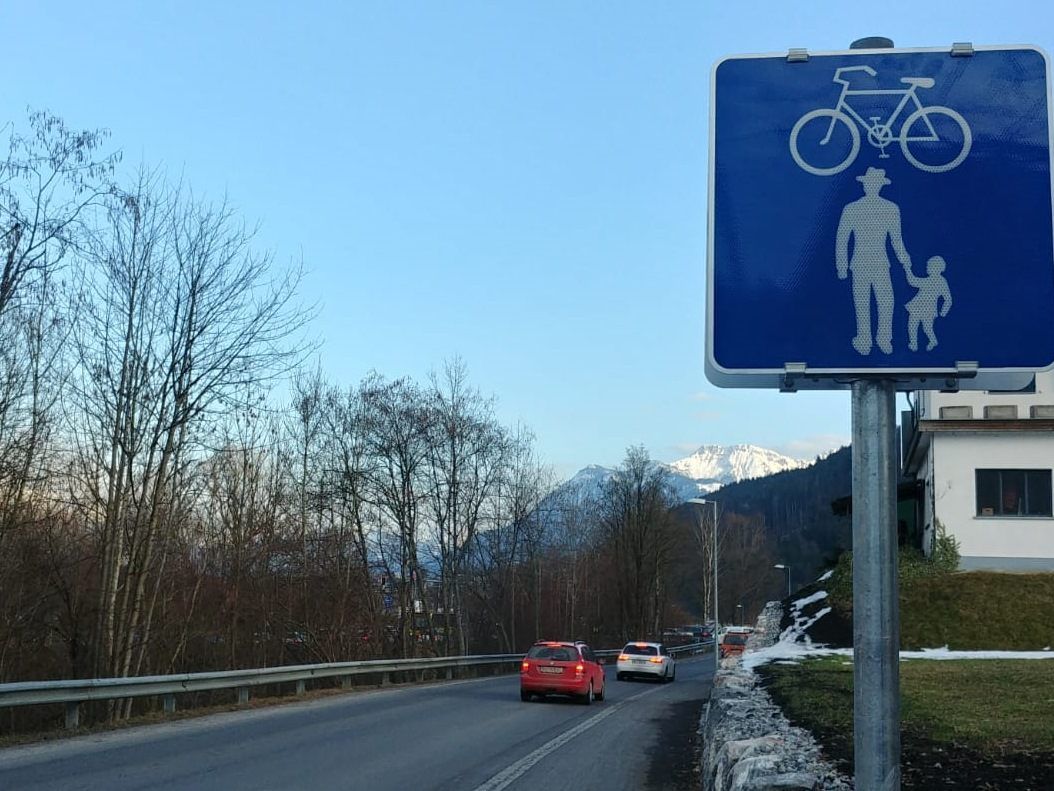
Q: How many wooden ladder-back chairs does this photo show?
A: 0